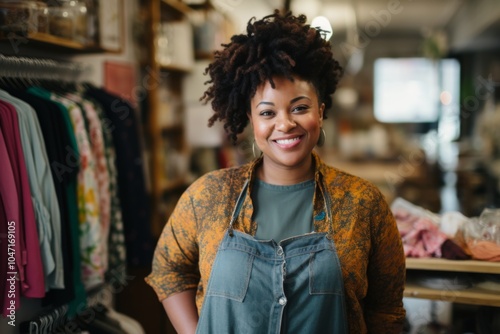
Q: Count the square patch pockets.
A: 2